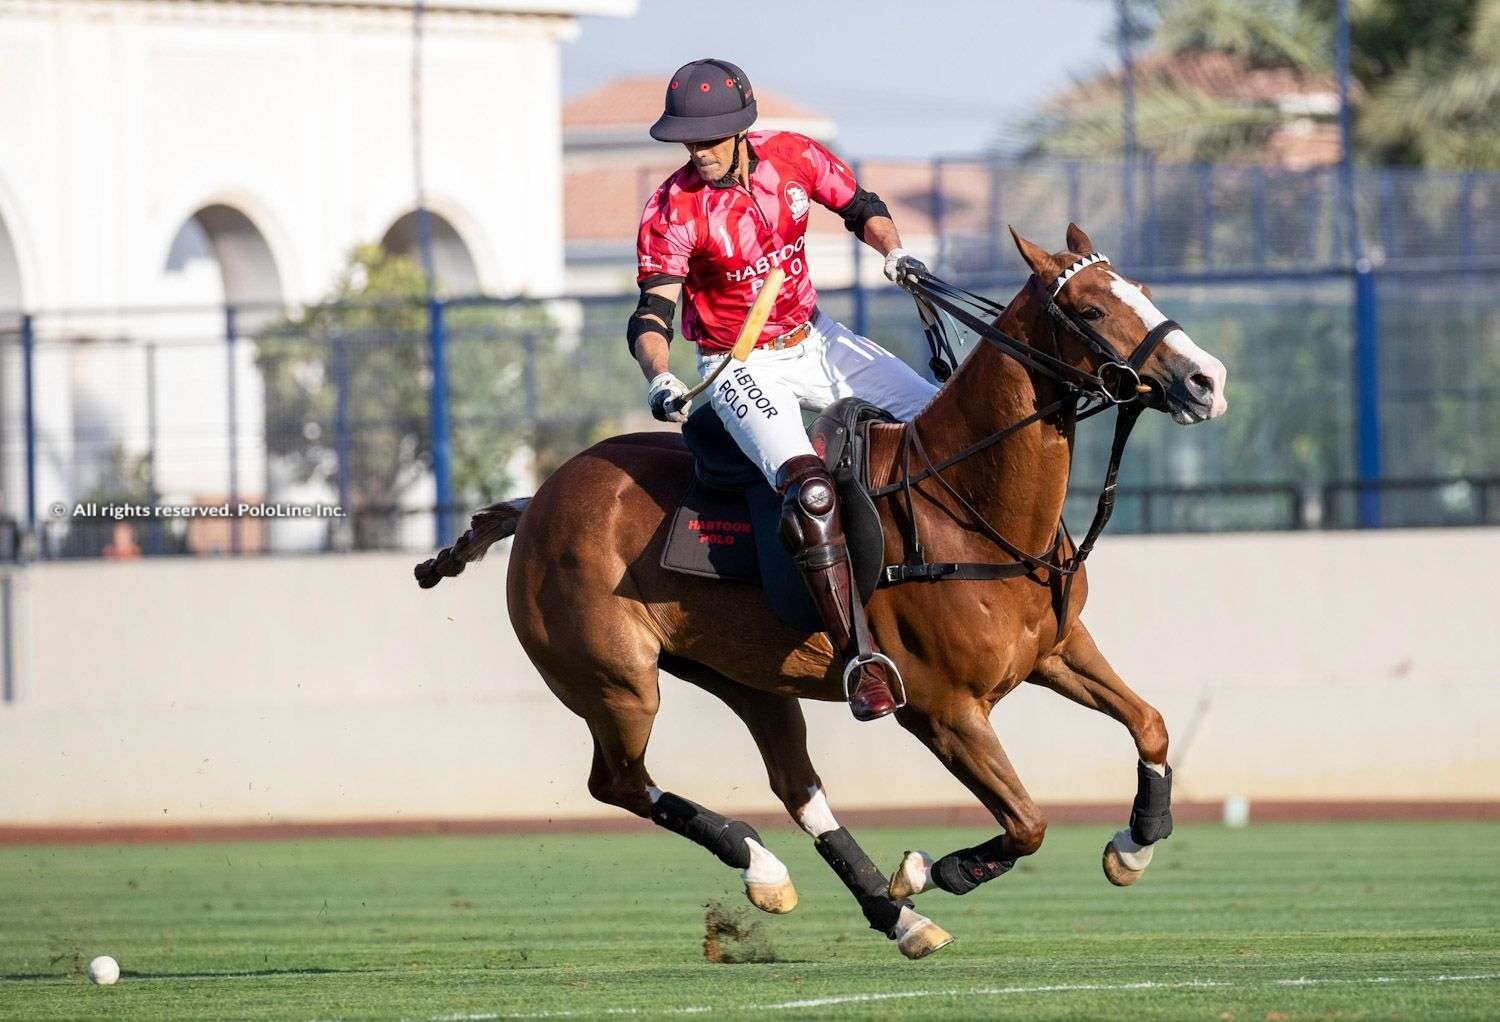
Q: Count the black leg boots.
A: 4